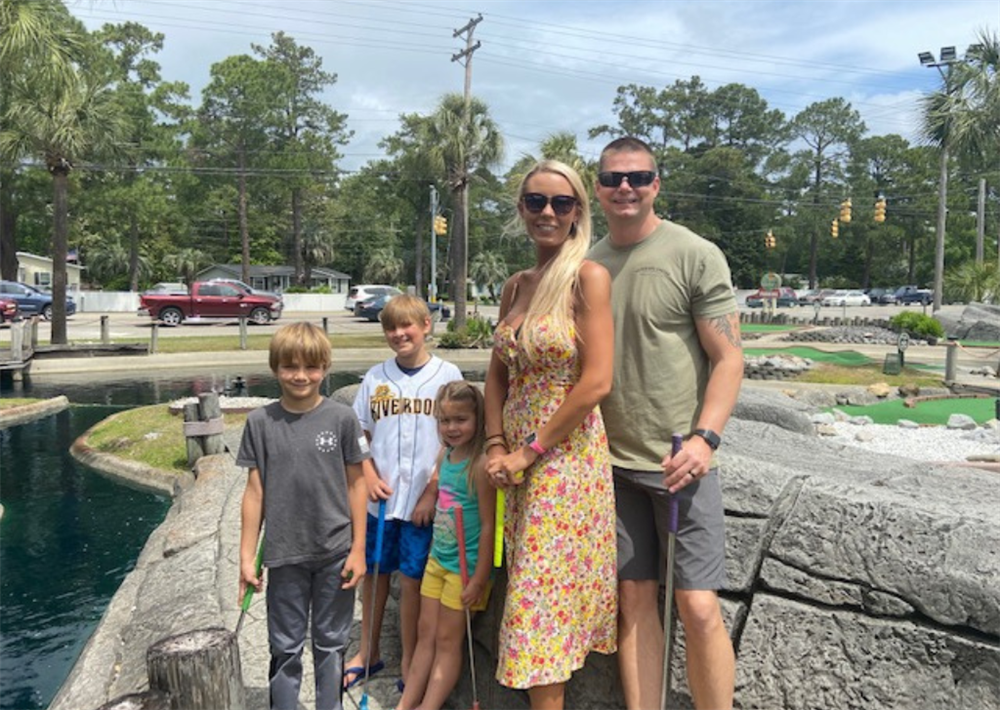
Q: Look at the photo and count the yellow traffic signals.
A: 5